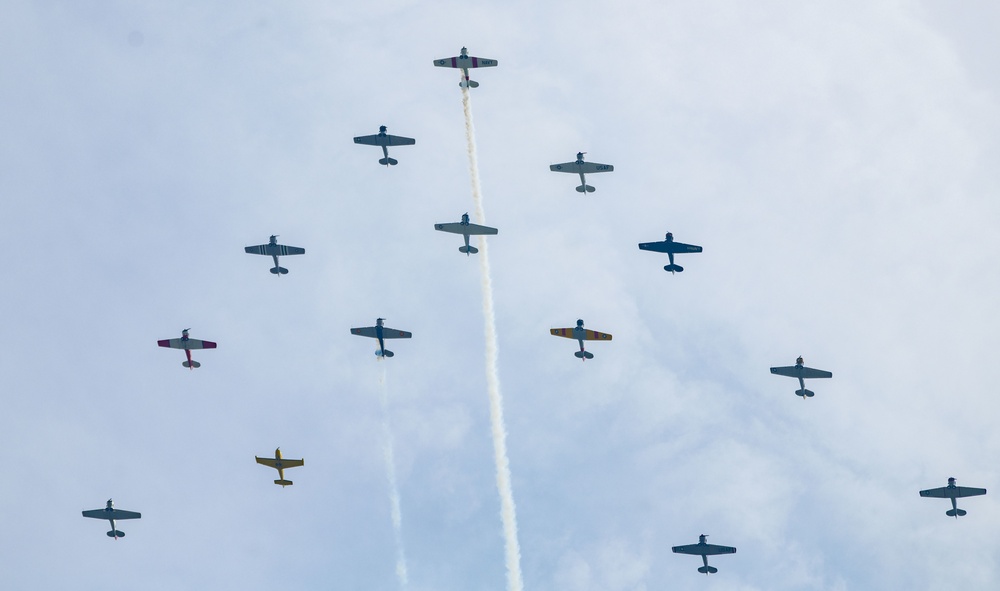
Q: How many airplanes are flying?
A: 14